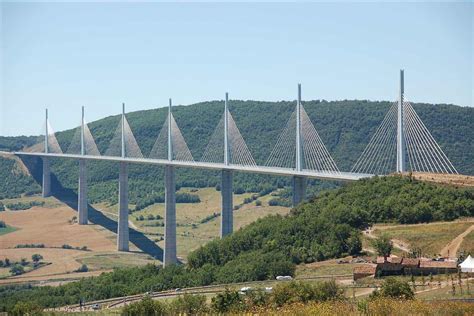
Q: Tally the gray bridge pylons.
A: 7